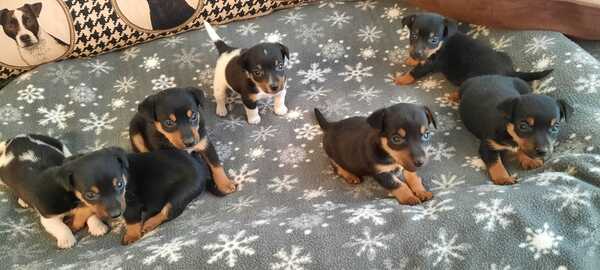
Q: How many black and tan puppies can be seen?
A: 5